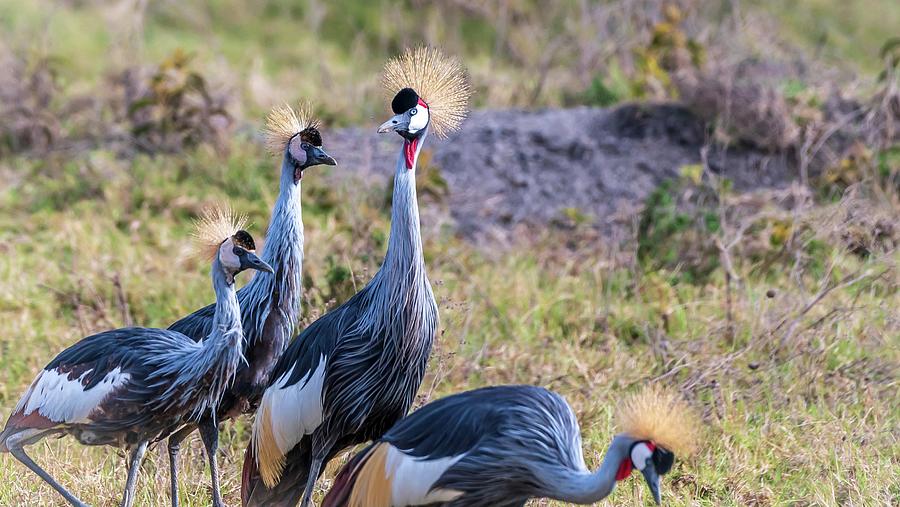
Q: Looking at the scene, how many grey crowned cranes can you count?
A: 4